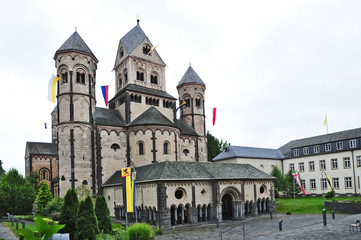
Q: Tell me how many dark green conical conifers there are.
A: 3